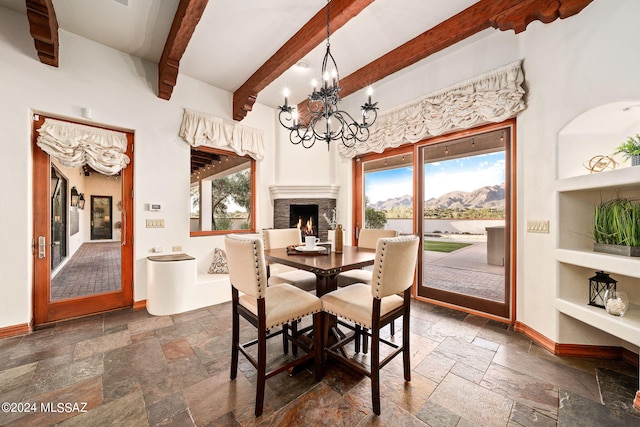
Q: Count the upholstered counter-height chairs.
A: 4